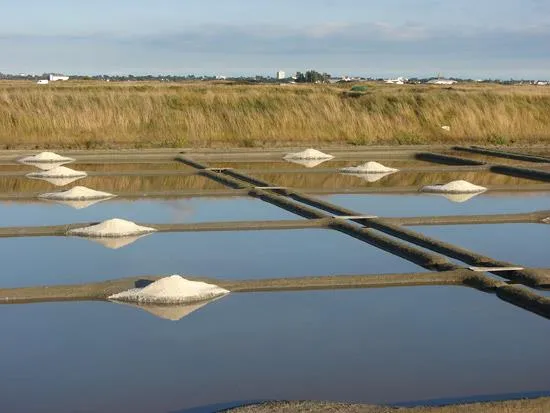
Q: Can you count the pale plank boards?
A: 4